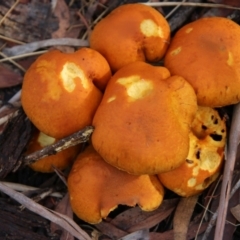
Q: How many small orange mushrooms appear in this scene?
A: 7